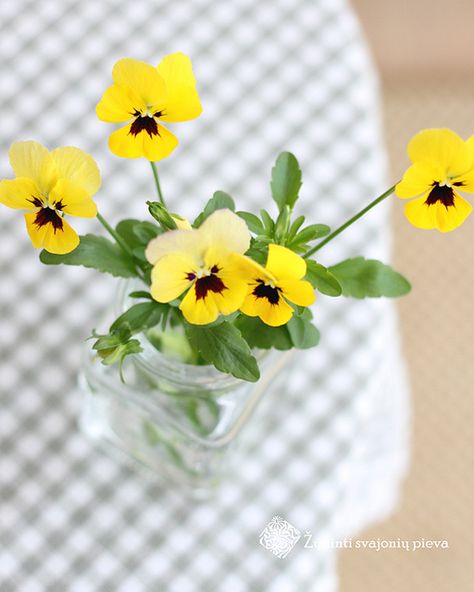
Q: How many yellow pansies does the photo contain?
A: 5